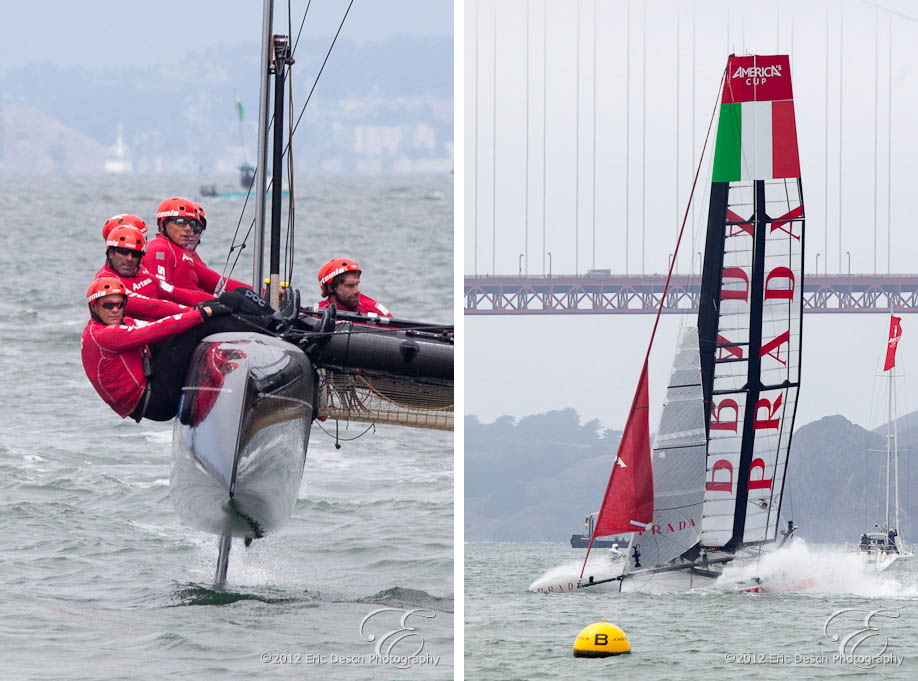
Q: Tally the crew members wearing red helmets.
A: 6